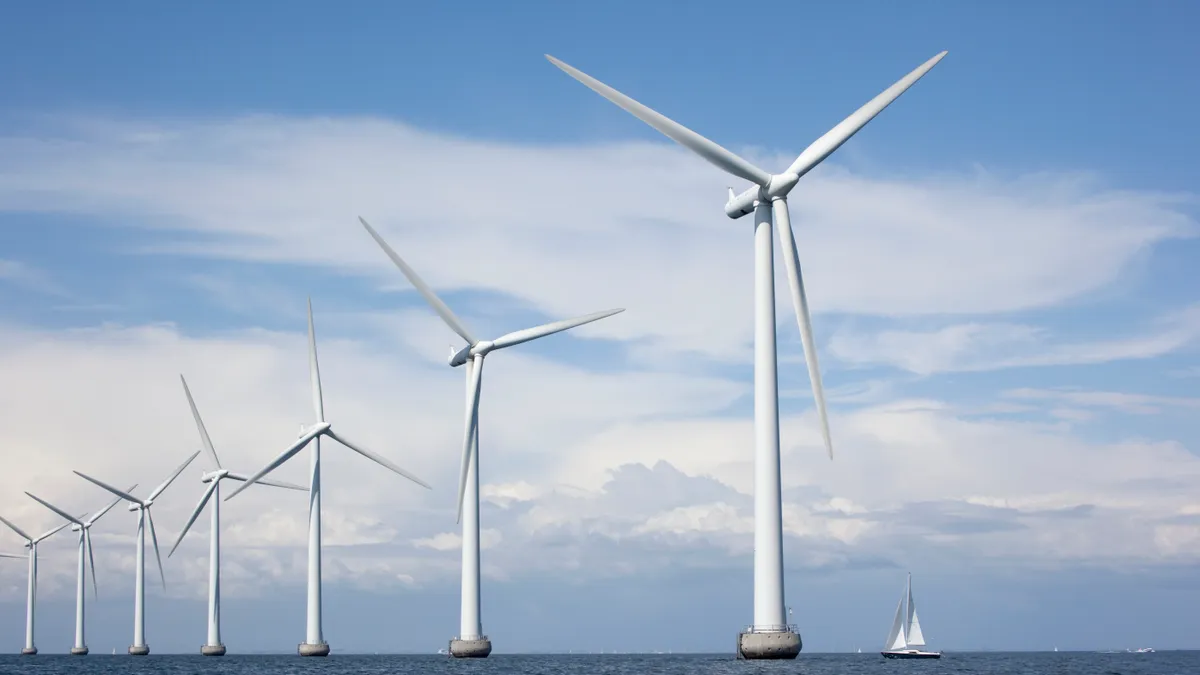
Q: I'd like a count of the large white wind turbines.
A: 7